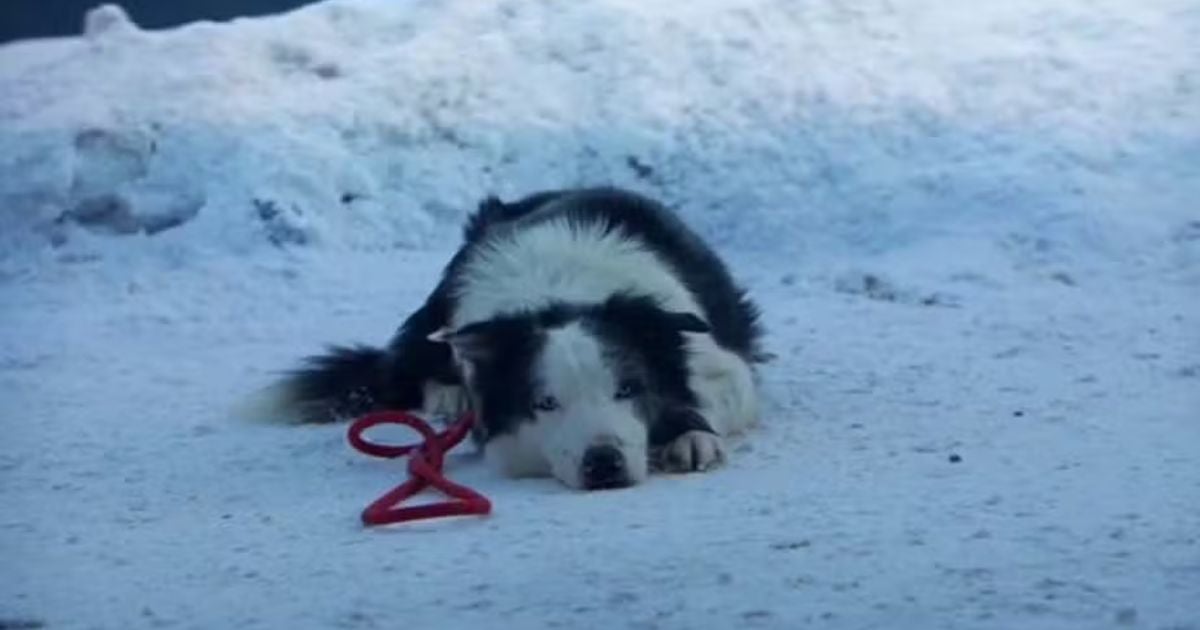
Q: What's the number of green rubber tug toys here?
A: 0